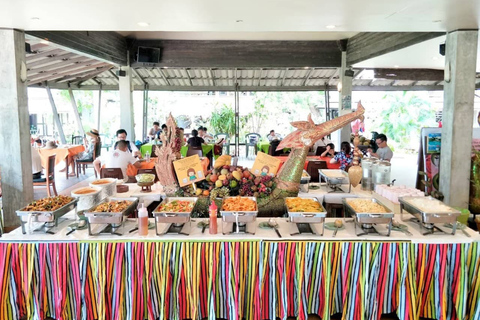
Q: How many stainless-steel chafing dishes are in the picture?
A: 9